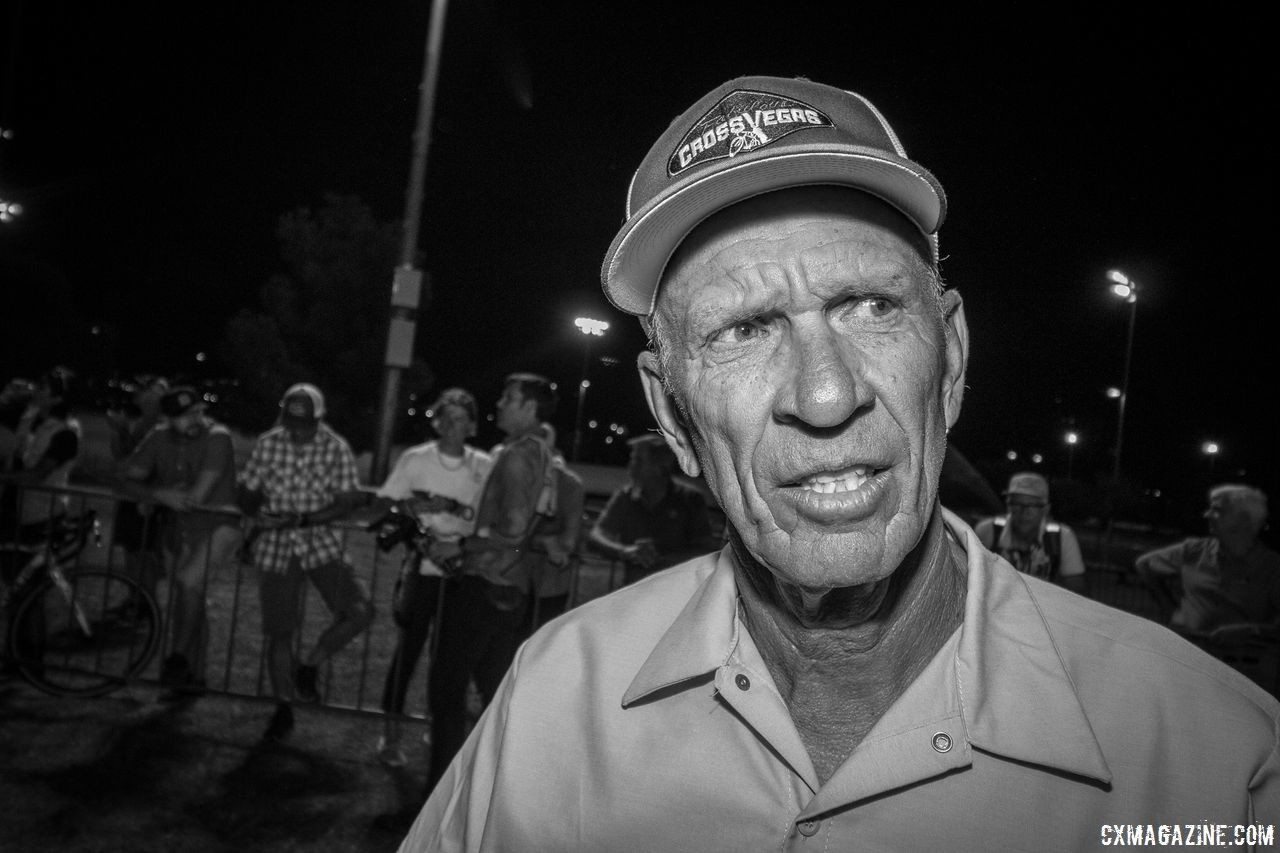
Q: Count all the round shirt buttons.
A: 3